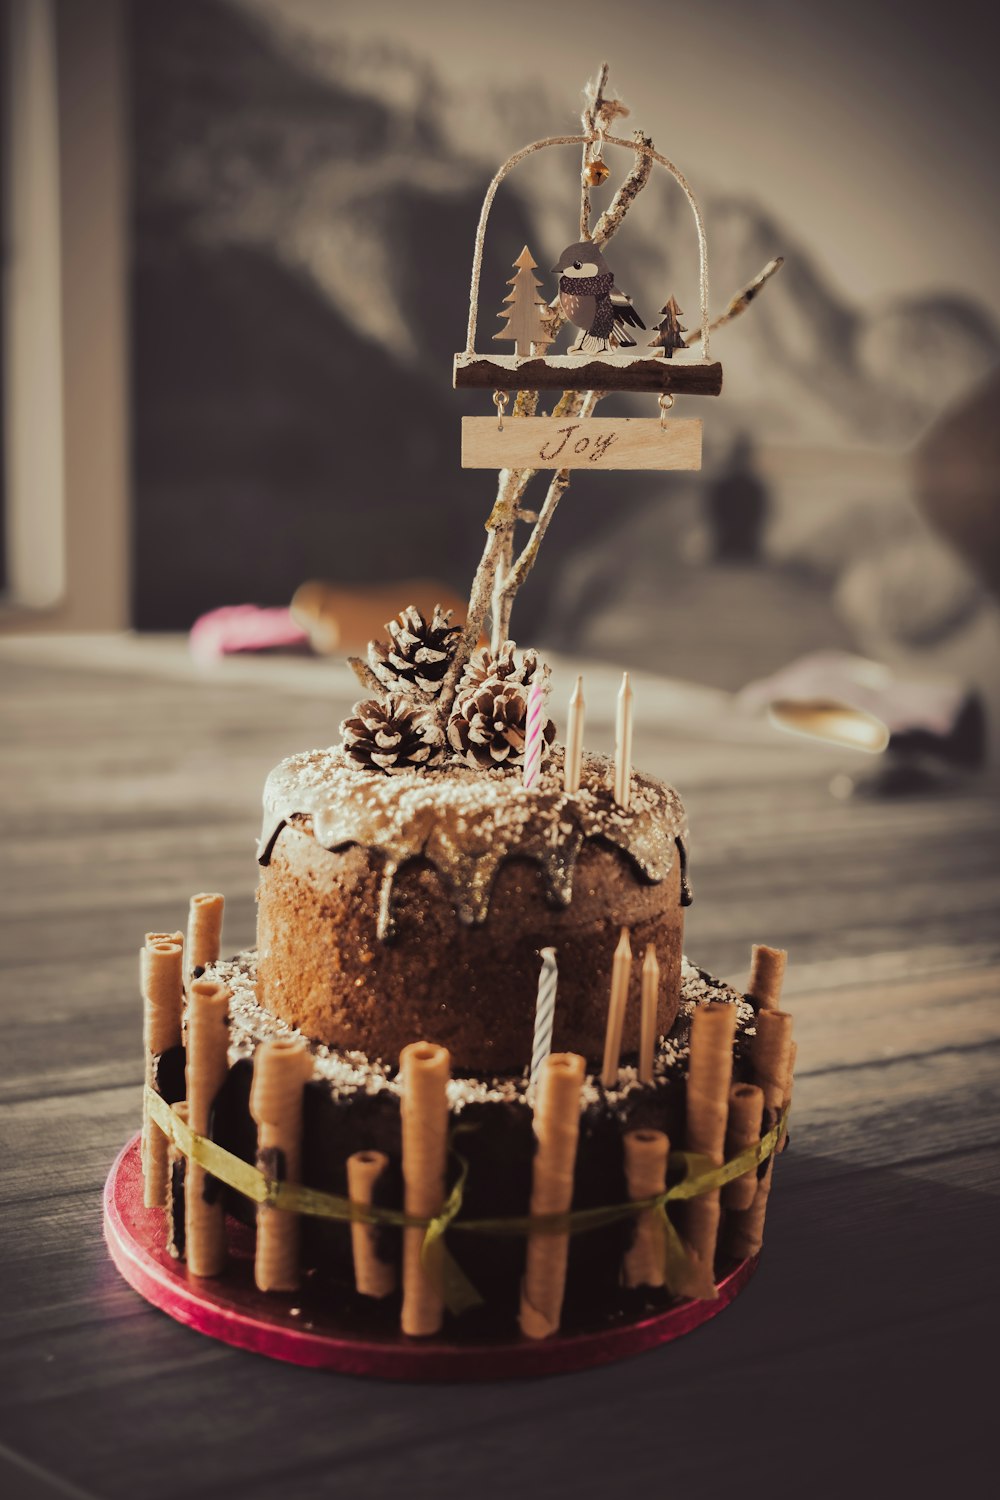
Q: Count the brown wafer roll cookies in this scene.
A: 15